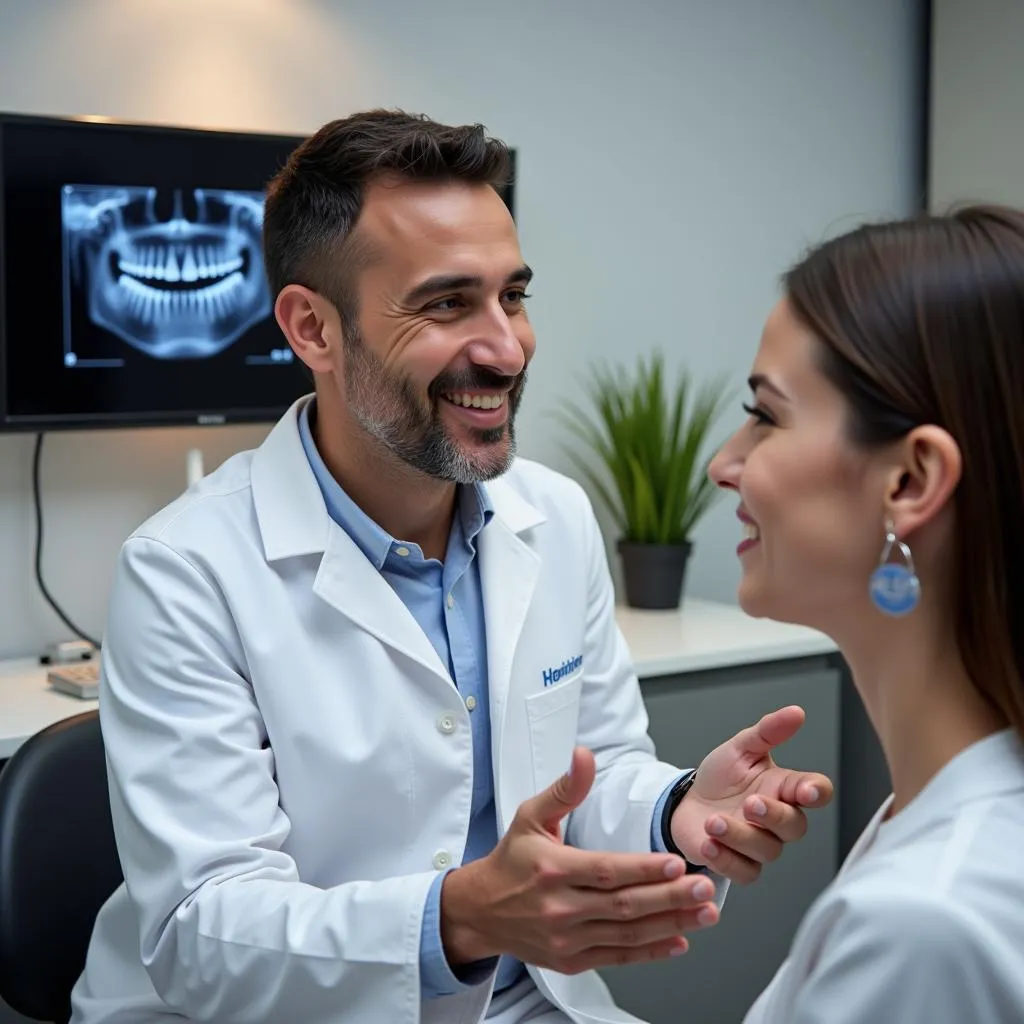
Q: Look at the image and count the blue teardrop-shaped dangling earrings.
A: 1